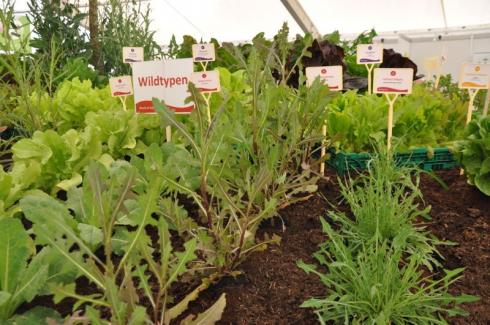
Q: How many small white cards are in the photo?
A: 8